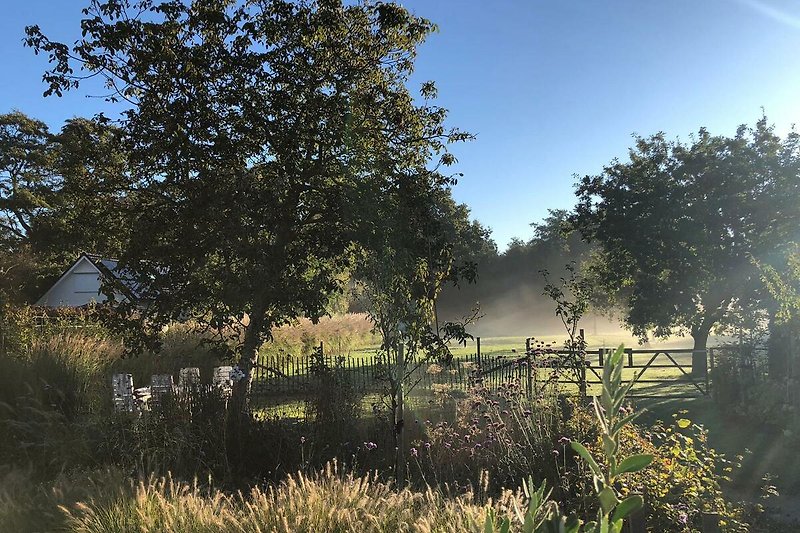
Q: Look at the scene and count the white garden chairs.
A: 4